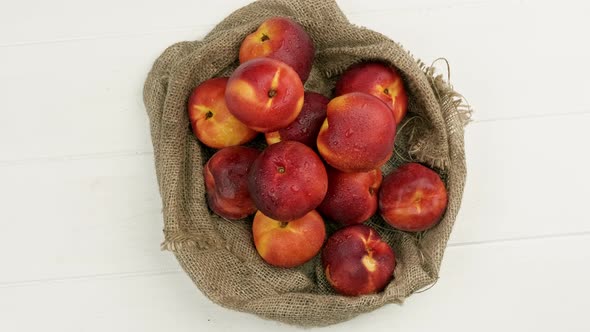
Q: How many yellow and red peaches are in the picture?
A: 12